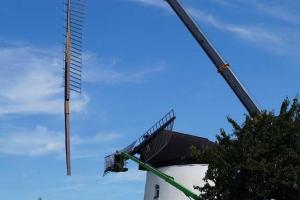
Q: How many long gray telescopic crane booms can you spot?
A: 1